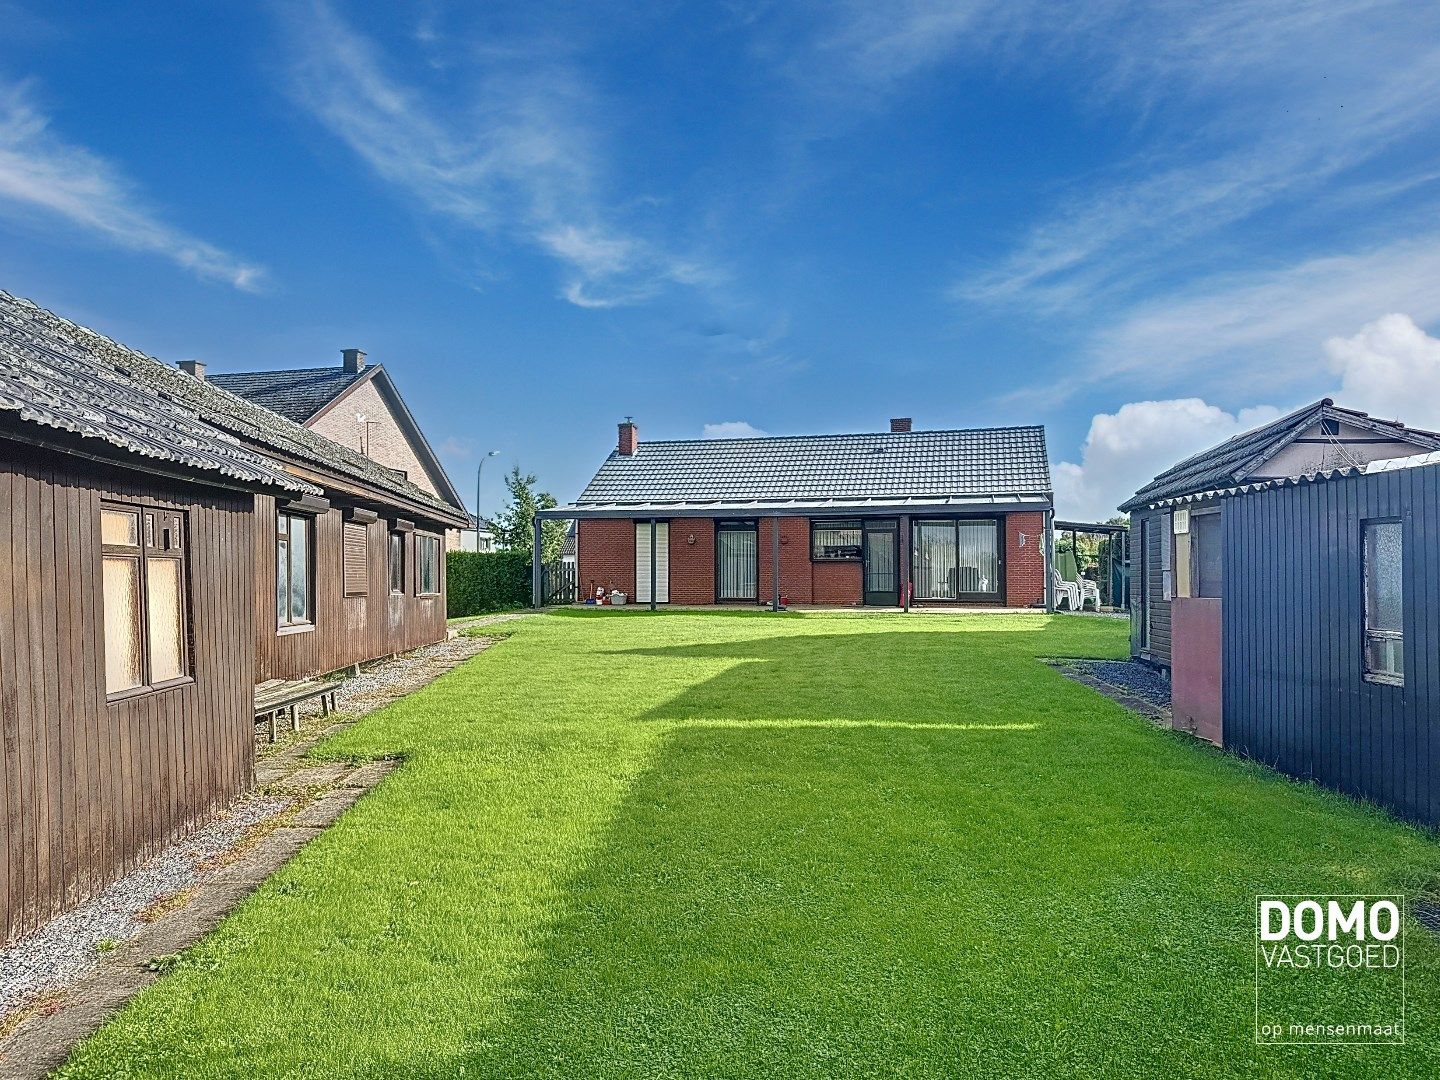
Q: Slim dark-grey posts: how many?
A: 5